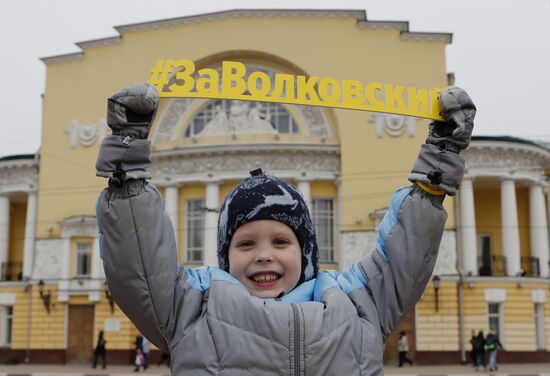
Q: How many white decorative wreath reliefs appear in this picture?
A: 2